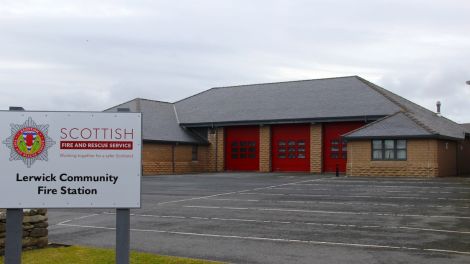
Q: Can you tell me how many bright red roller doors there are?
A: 3